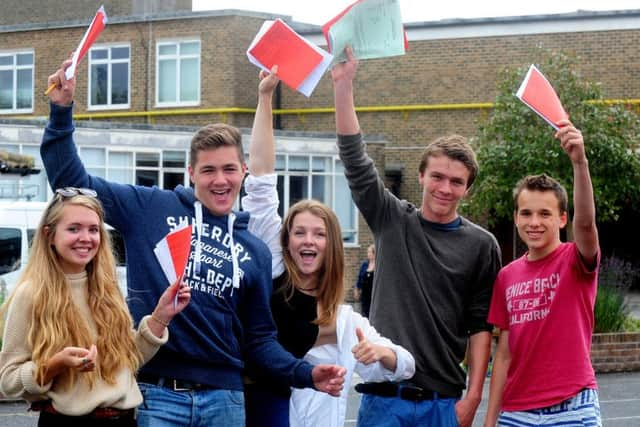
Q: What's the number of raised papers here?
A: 5